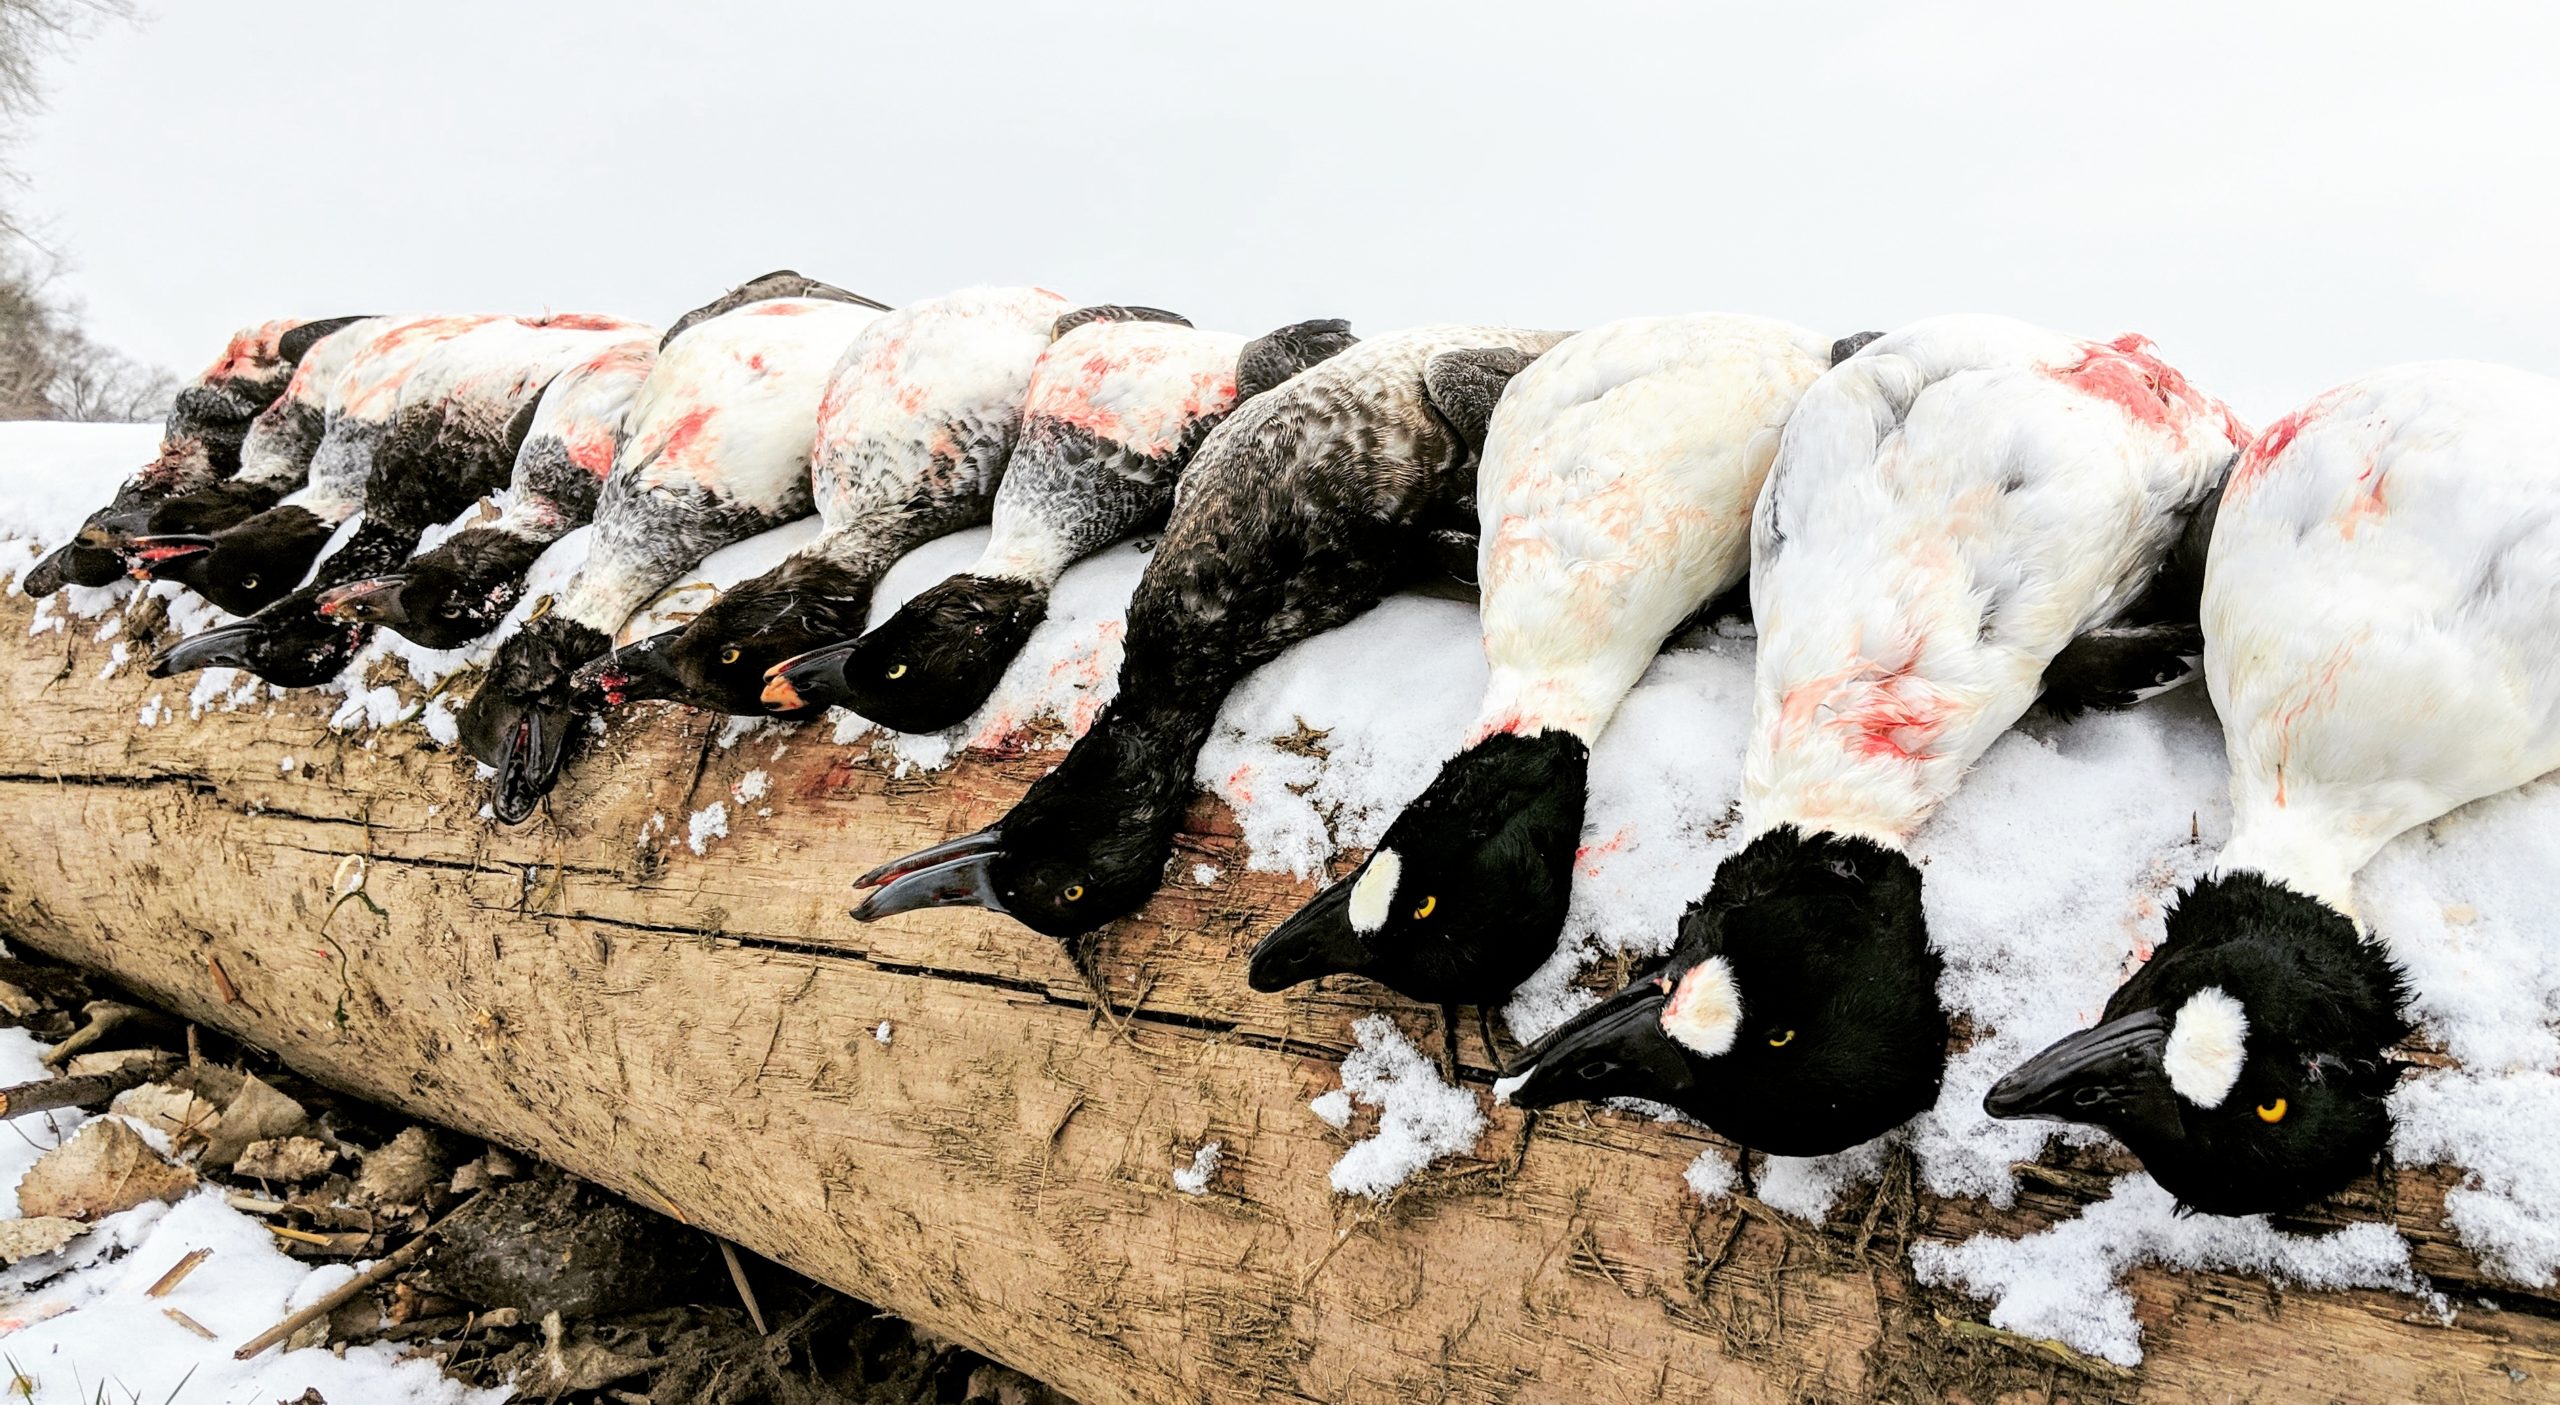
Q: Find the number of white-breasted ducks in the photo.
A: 11